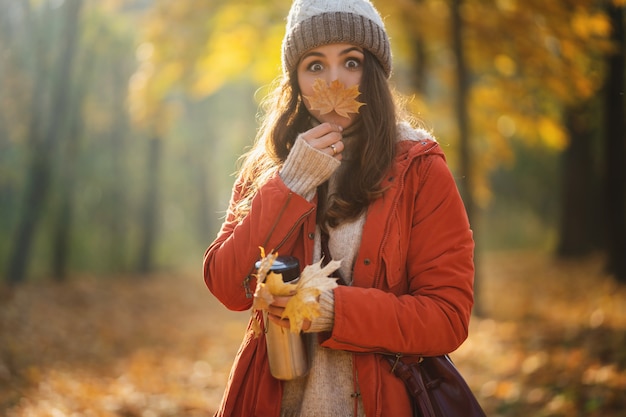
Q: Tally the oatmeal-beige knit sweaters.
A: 1